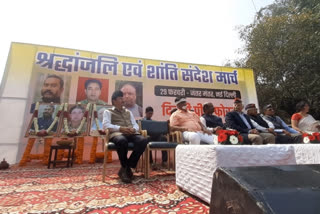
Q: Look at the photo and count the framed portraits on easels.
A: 3